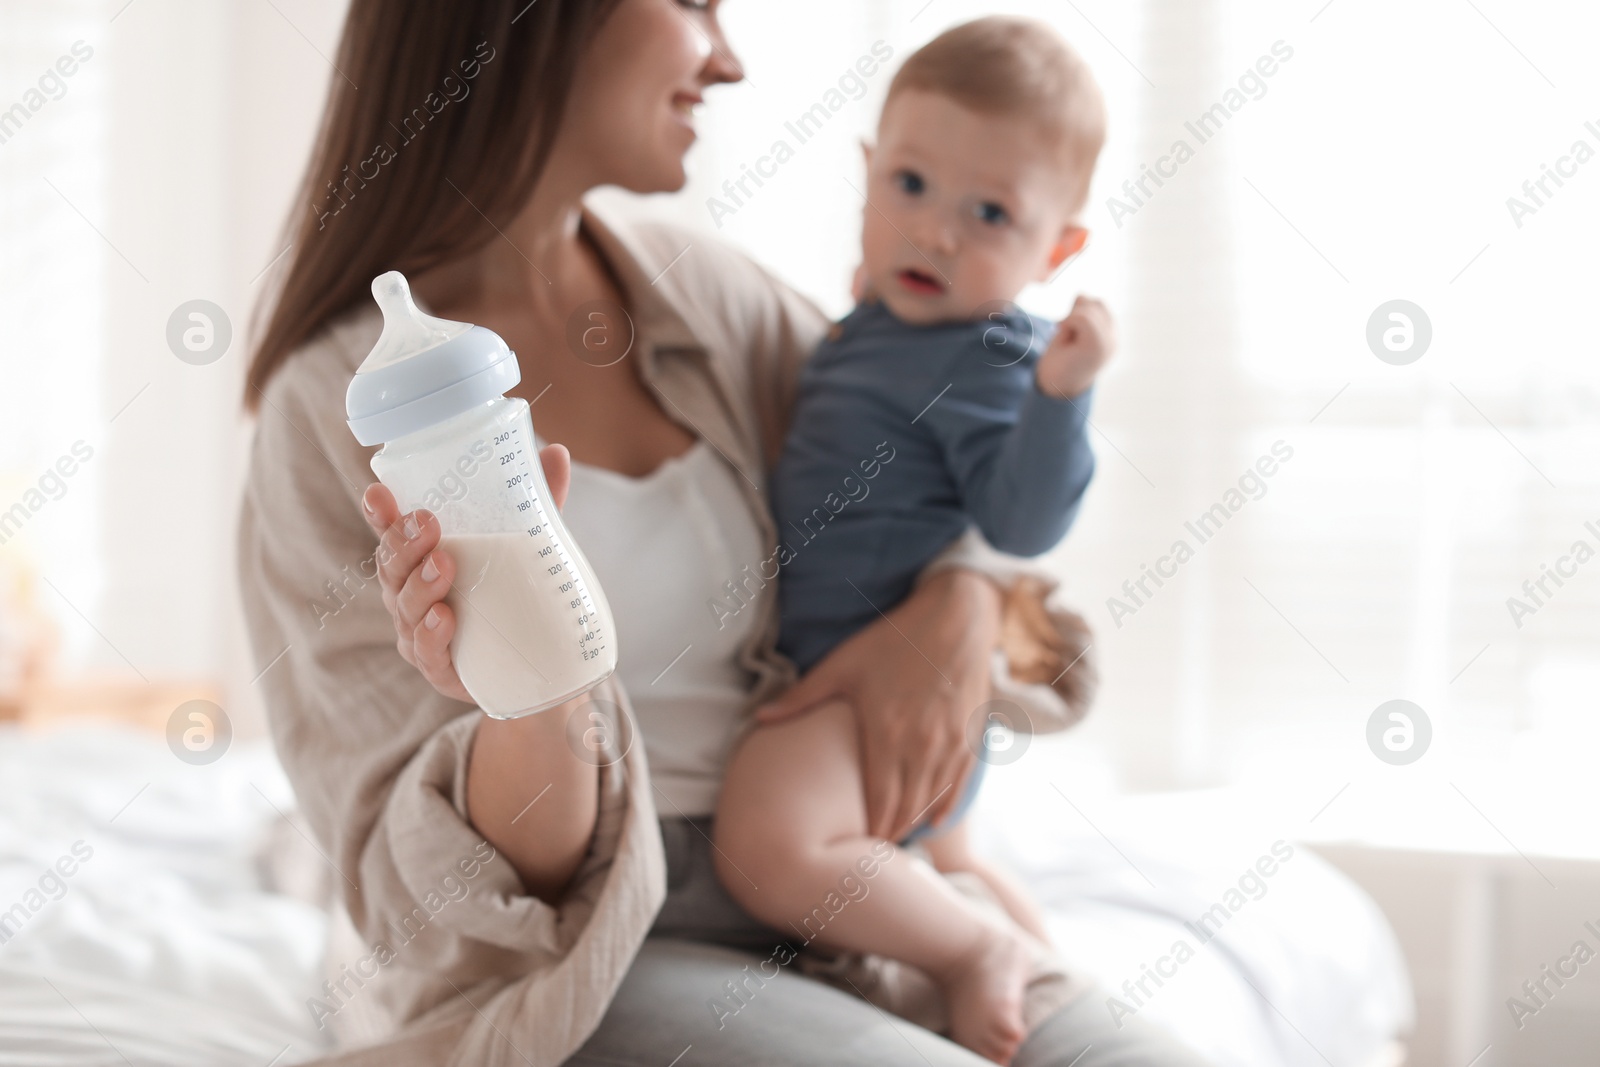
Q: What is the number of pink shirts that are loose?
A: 0